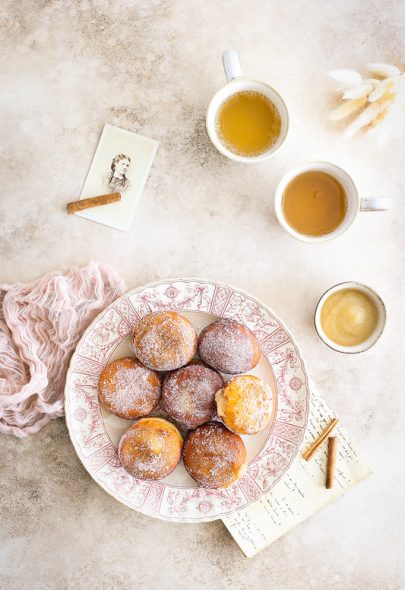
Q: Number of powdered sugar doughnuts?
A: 7